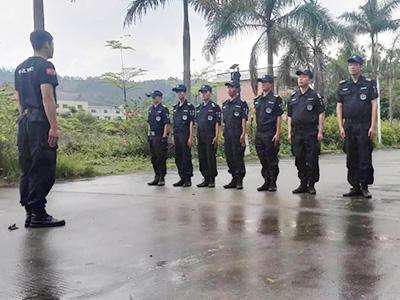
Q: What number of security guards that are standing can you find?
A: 8